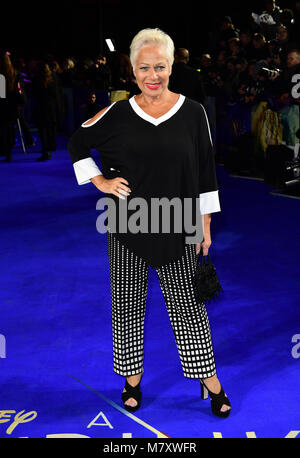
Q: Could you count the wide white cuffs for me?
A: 2